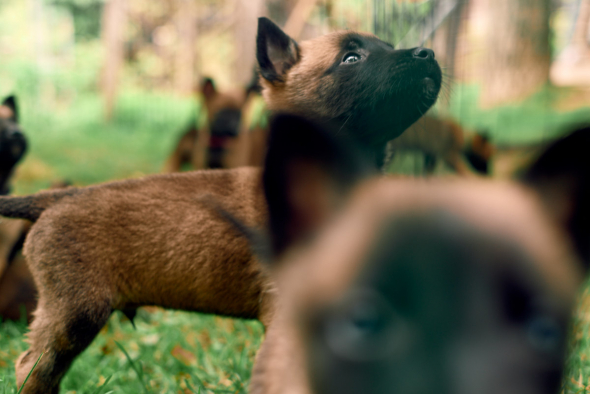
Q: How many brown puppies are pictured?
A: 5